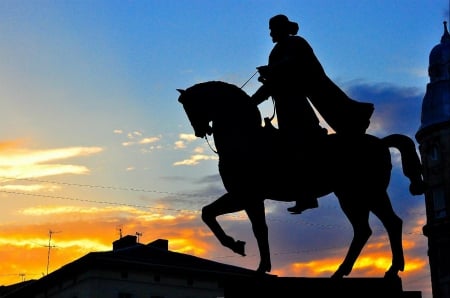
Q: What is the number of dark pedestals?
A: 1